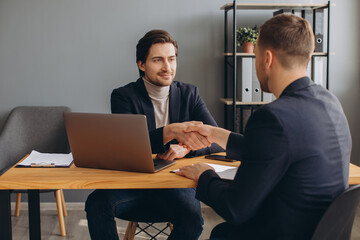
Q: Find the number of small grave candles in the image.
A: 0